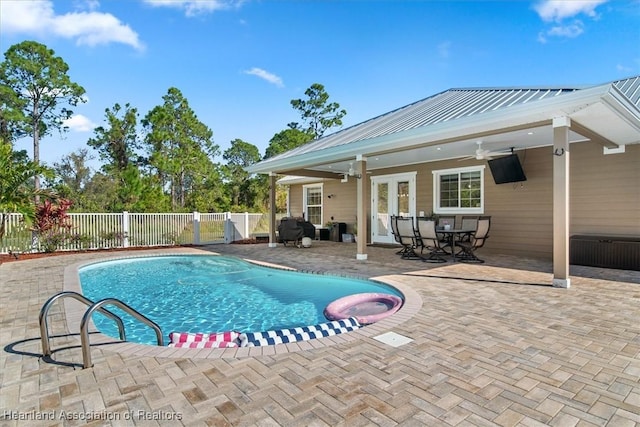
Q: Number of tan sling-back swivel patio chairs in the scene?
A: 6